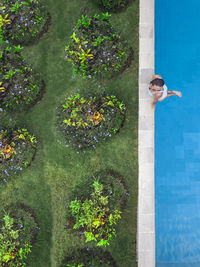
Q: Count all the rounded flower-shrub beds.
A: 9